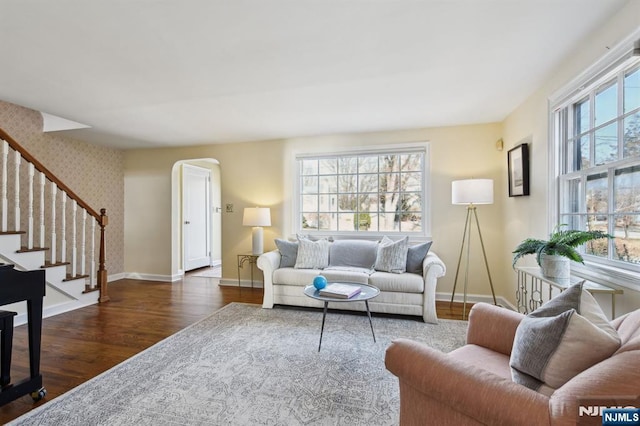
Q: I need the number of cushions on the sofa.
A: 4